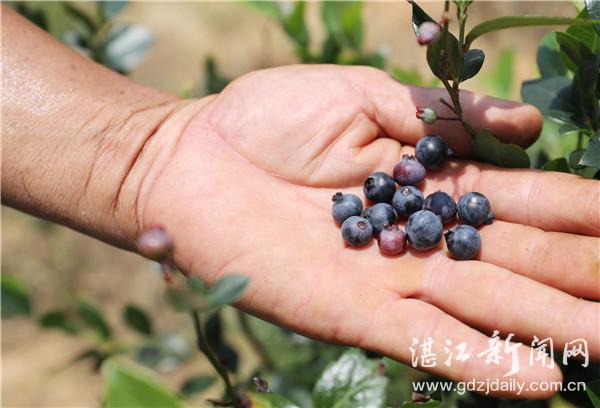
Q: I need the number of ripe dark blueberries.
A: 10